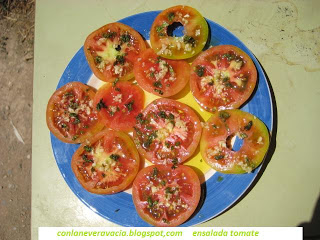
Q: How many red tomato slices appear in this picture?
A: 8